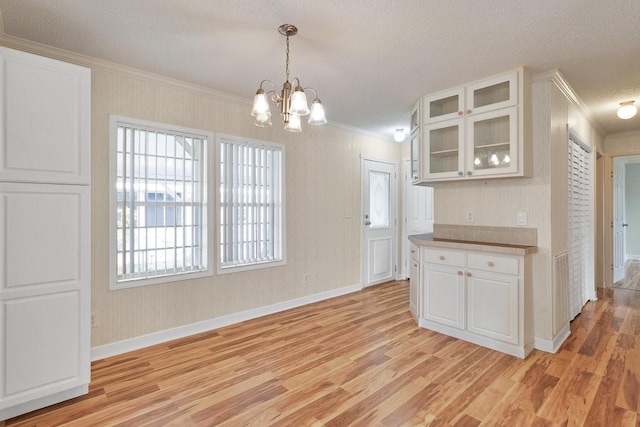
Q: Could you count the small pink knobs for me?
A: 4